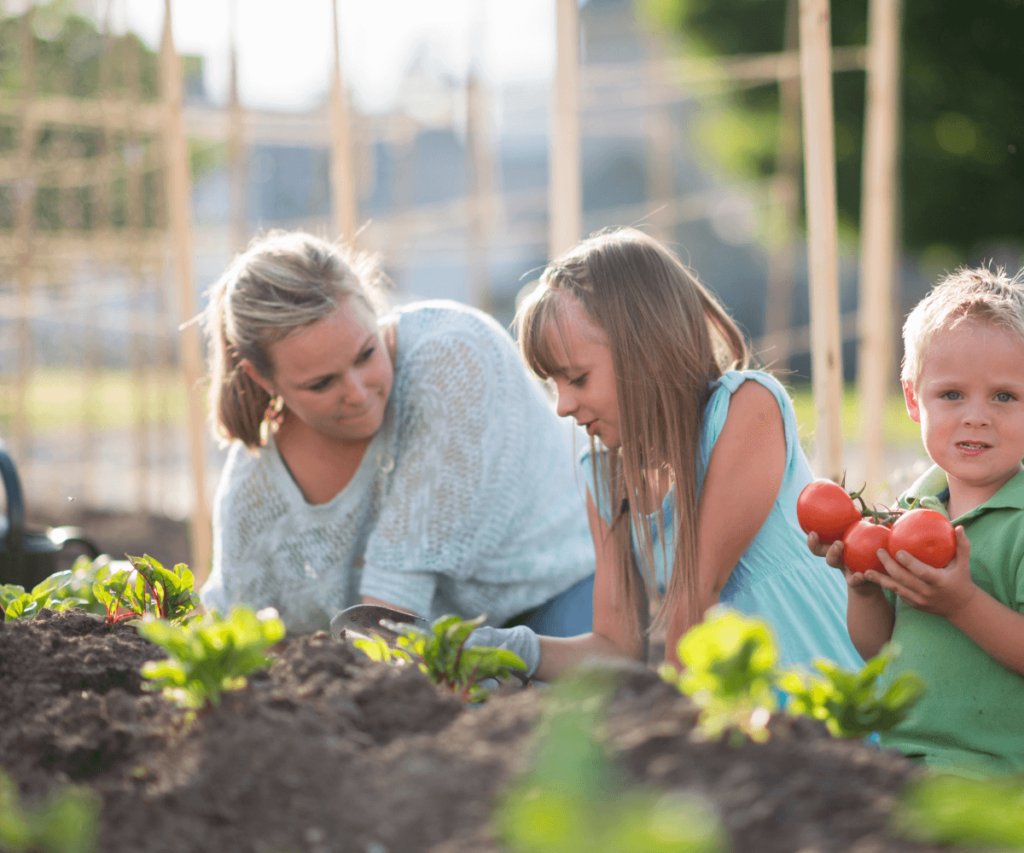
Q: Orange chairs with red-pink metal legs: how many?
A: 0